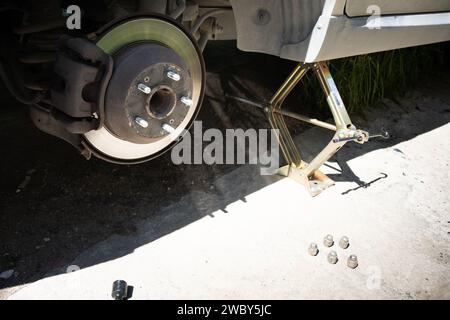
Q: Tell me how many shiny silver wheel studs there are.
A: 5